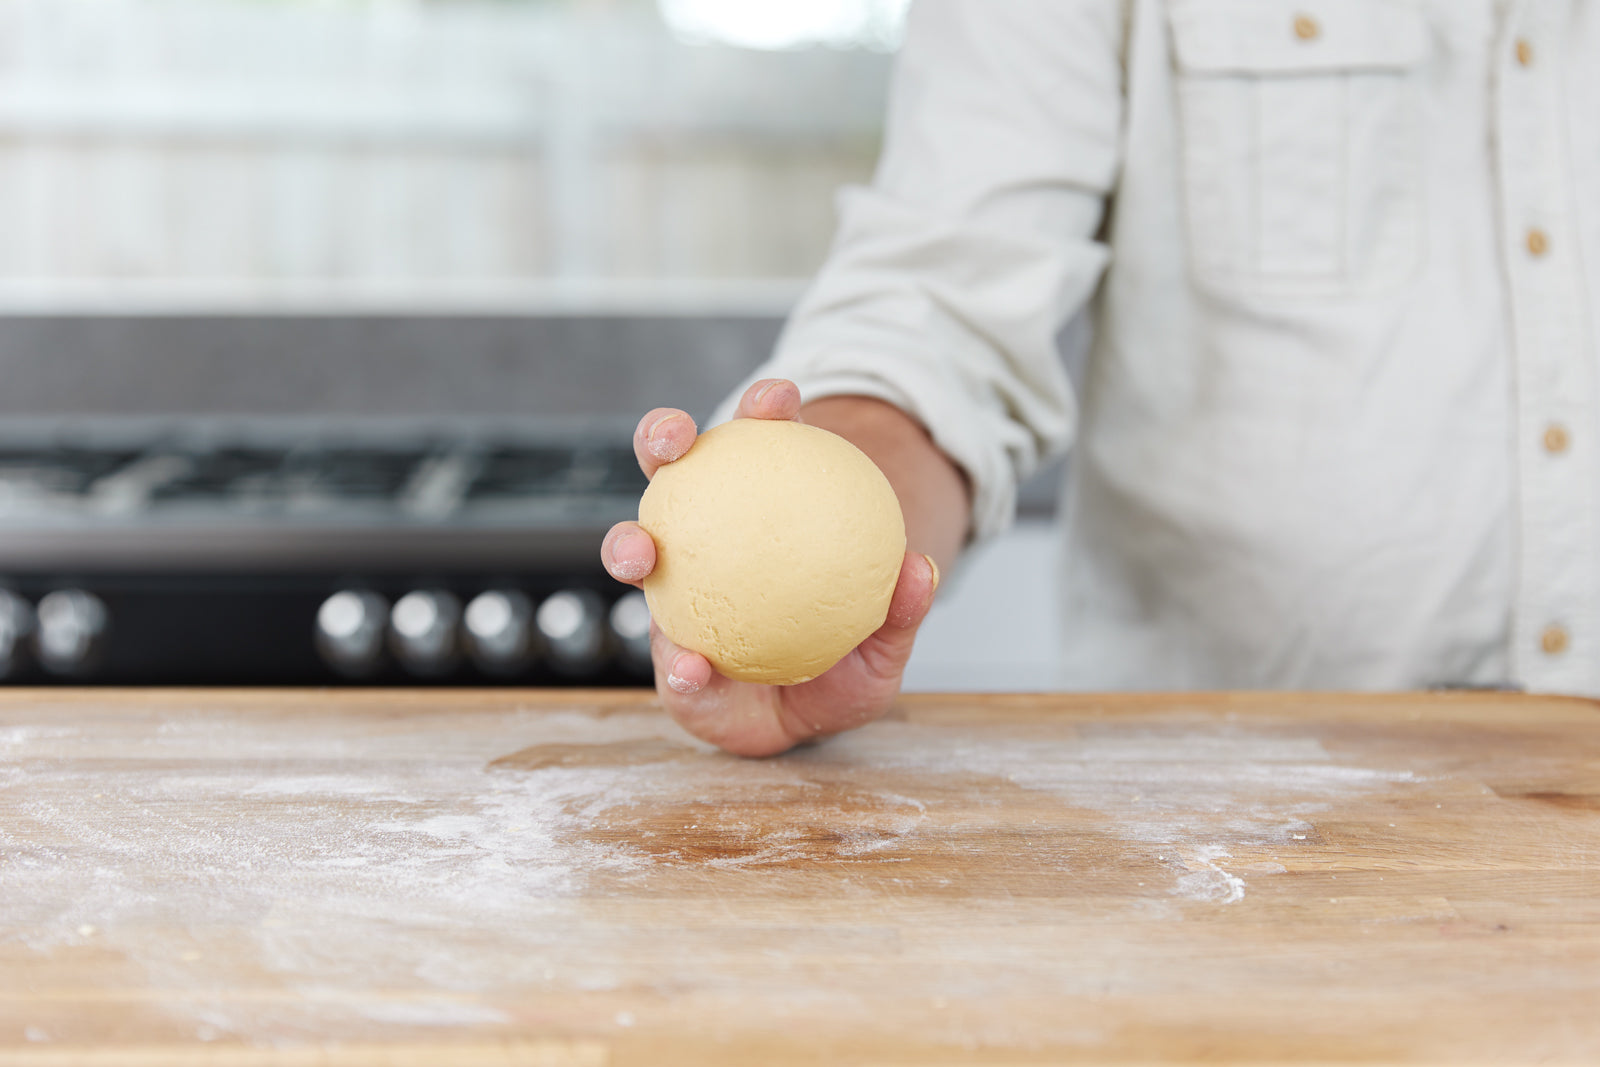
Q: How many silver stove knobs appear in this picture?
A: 7